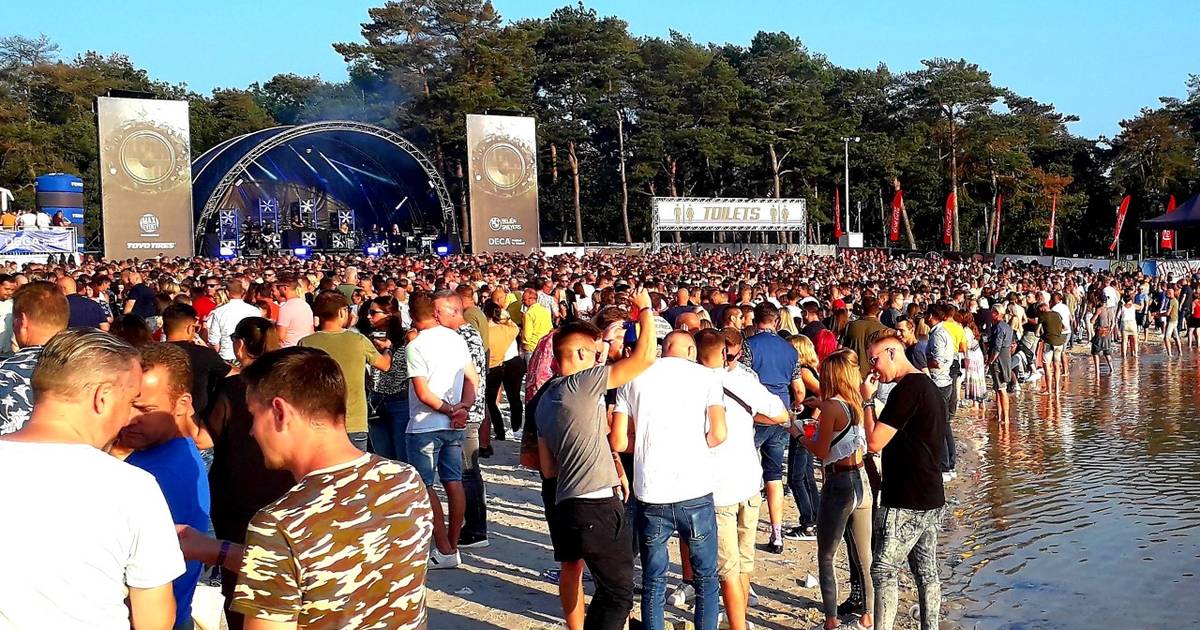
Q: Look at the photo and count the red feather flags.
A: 7